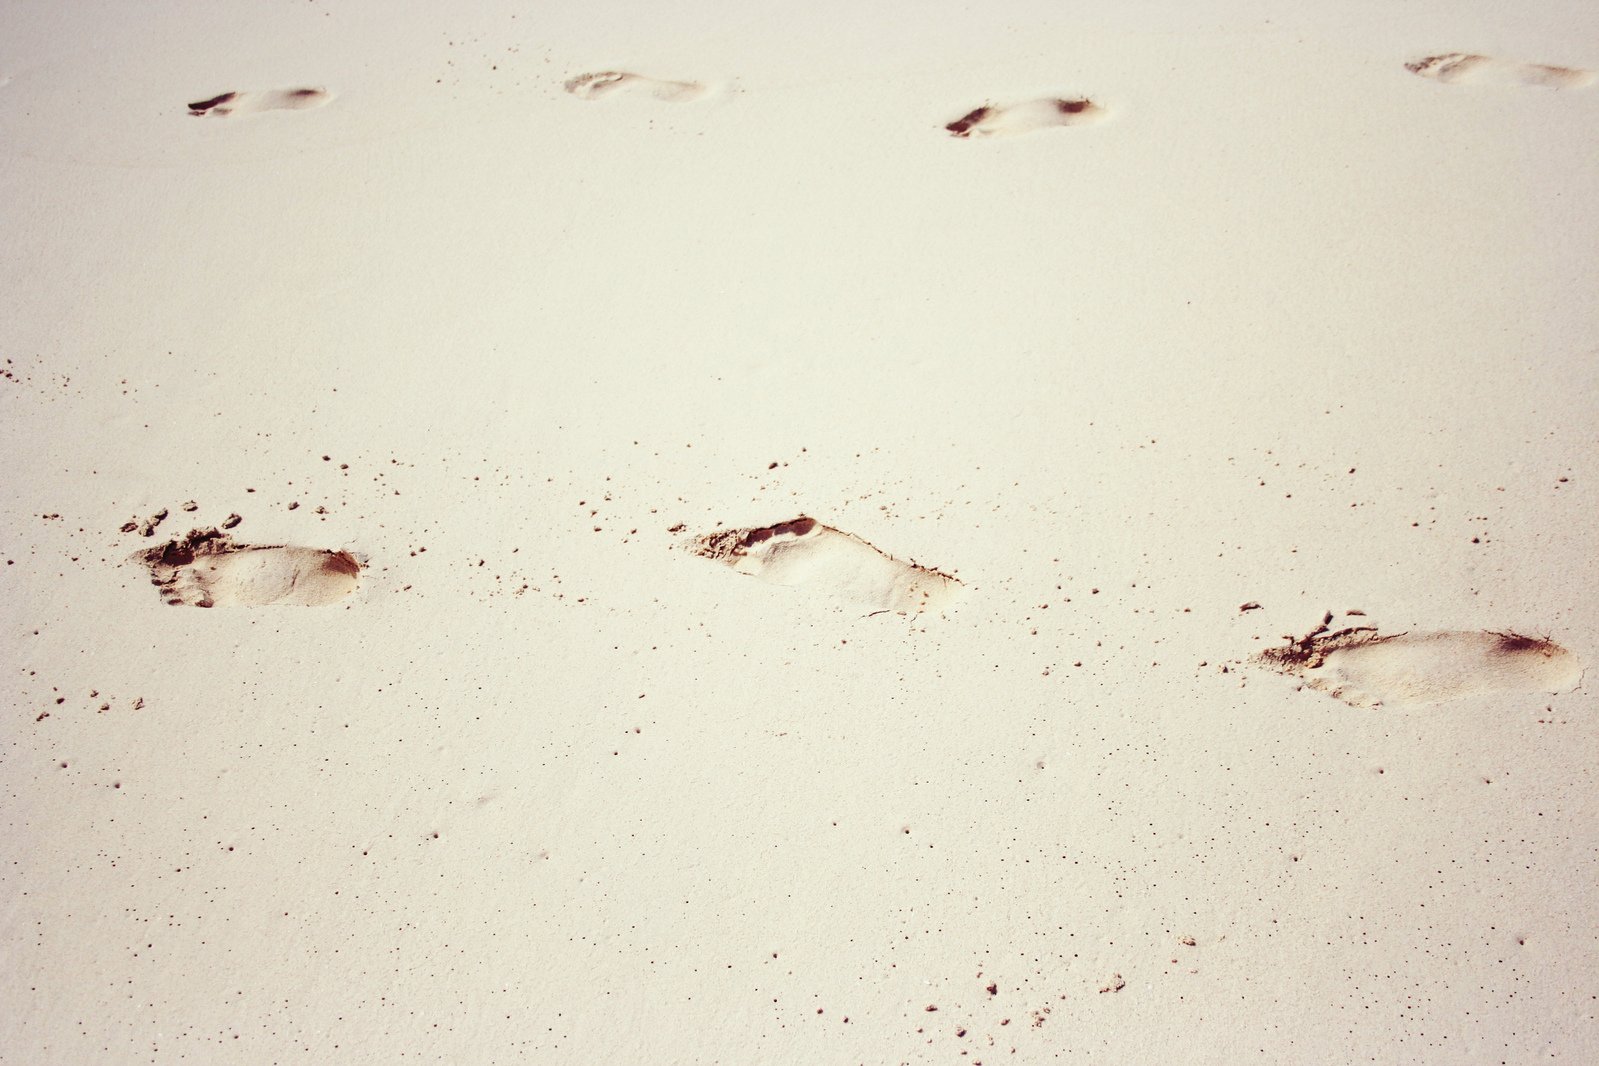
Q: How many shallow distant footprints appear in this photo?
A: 4